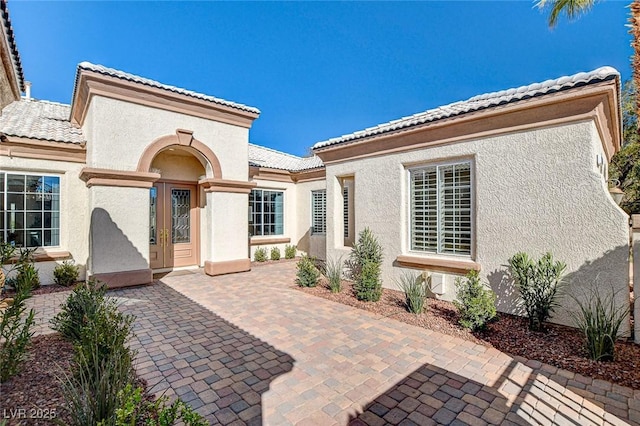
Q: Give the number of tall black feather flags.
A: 0